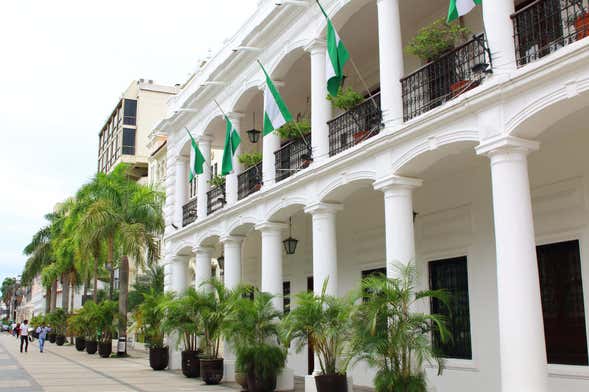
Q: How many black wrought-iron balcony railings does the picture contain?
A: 7